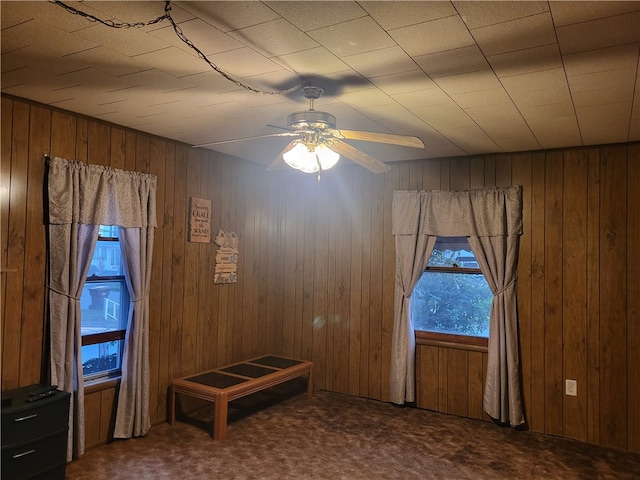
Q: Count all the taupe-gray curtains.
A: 4